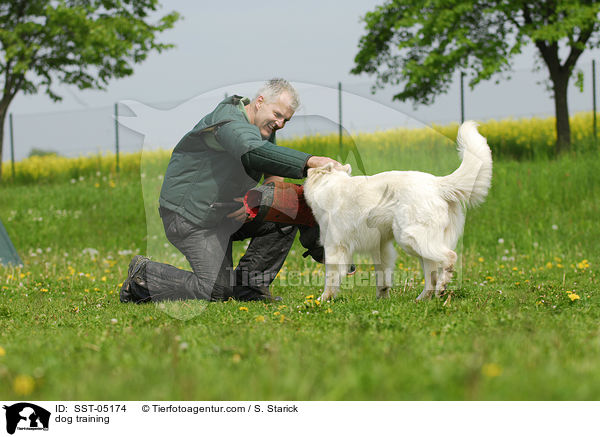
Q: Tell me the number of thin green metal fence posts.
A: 5